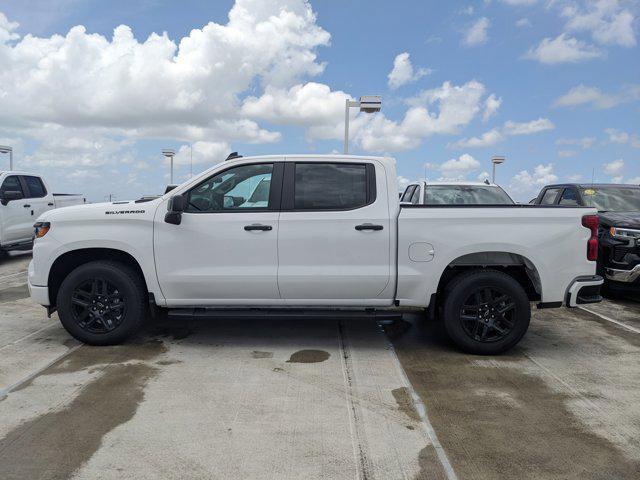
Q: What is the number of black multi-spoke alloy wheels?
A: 2